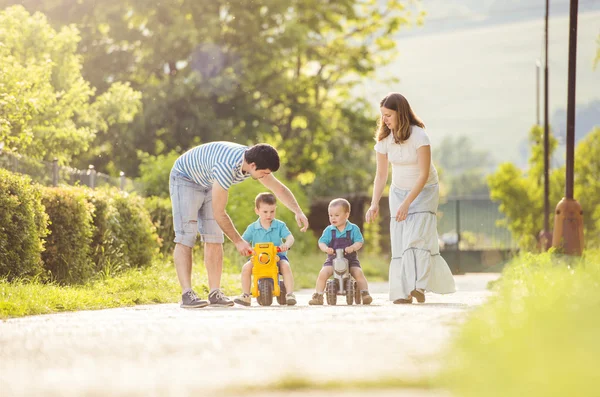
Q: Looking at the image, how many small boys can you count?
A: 2